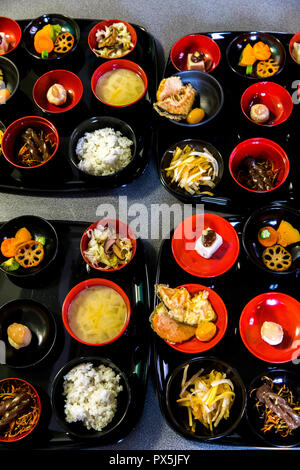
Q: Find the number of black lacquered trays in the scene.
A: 4